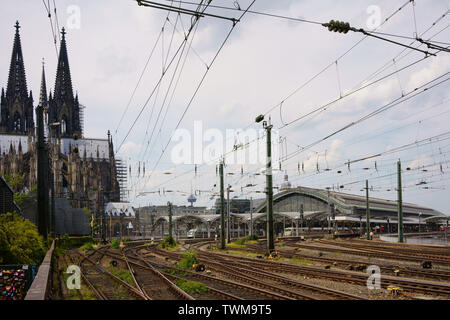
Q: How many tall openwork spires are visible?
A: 2